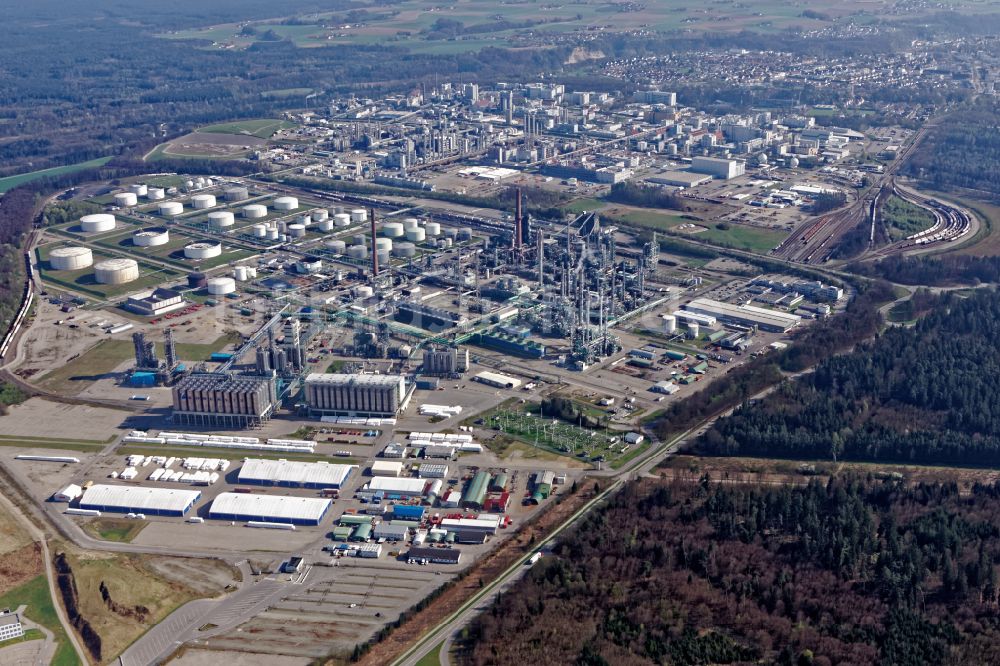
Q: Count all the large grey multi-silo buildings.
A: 2